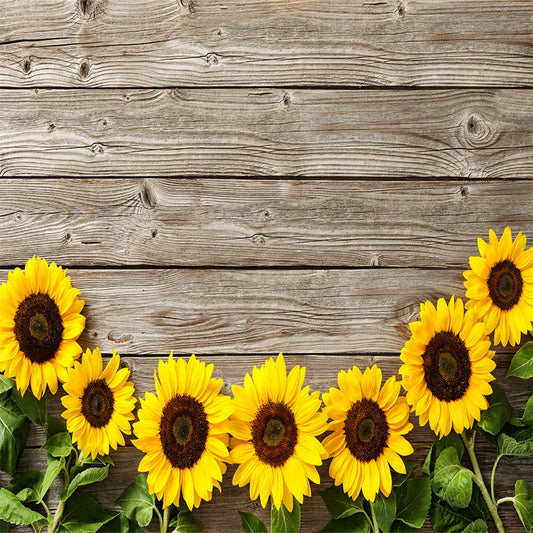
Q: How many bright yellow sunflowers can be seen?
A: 7